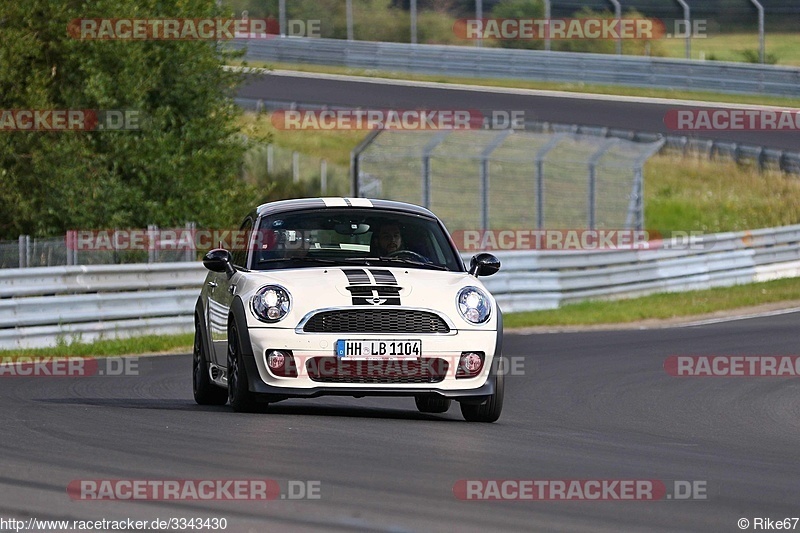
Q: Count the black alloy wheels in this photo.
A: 2